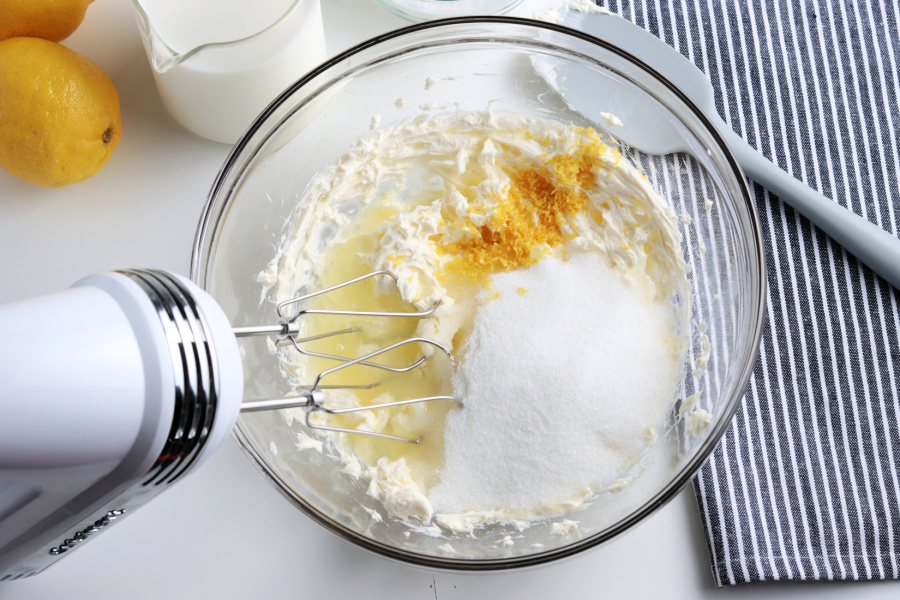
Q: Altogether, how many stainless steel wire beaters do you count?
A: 2